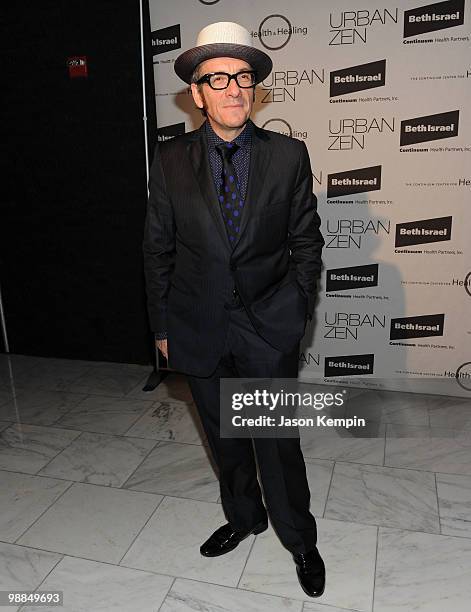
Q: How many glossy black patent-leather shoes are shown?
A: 2